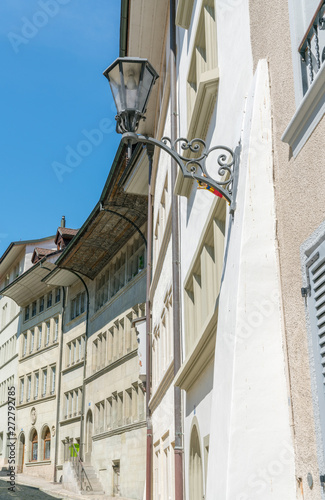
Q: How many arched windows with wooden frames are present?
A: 2